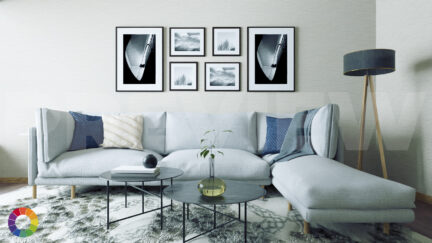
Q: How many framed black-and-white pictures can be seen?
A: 6